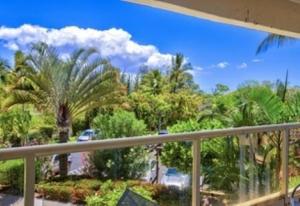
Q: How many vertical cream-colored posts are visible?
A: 3